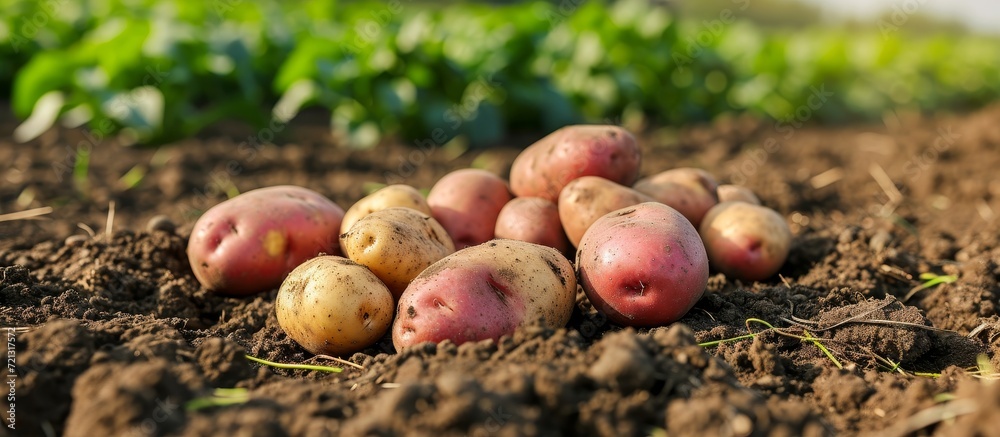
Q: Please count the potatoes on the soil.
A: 13